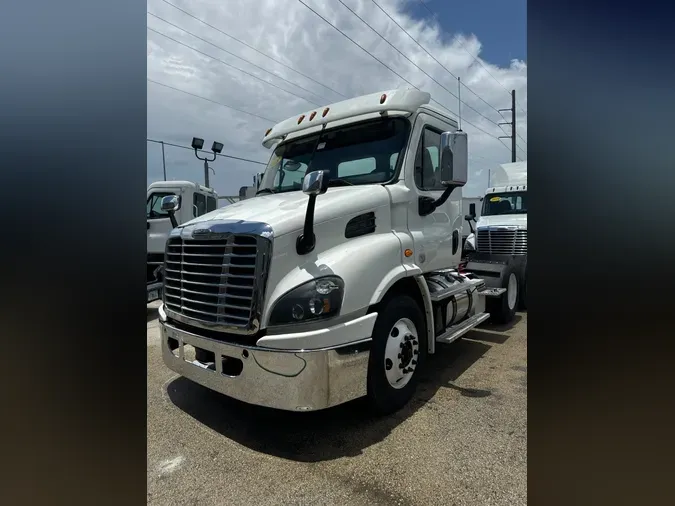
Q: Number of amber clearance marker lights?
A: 5